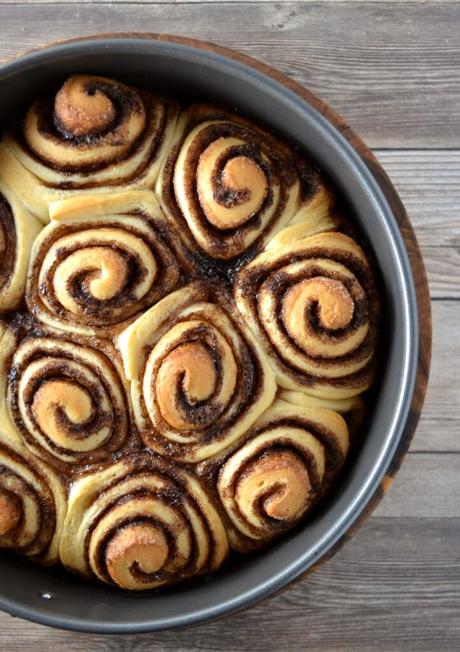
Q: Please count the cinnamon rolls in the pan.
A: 10